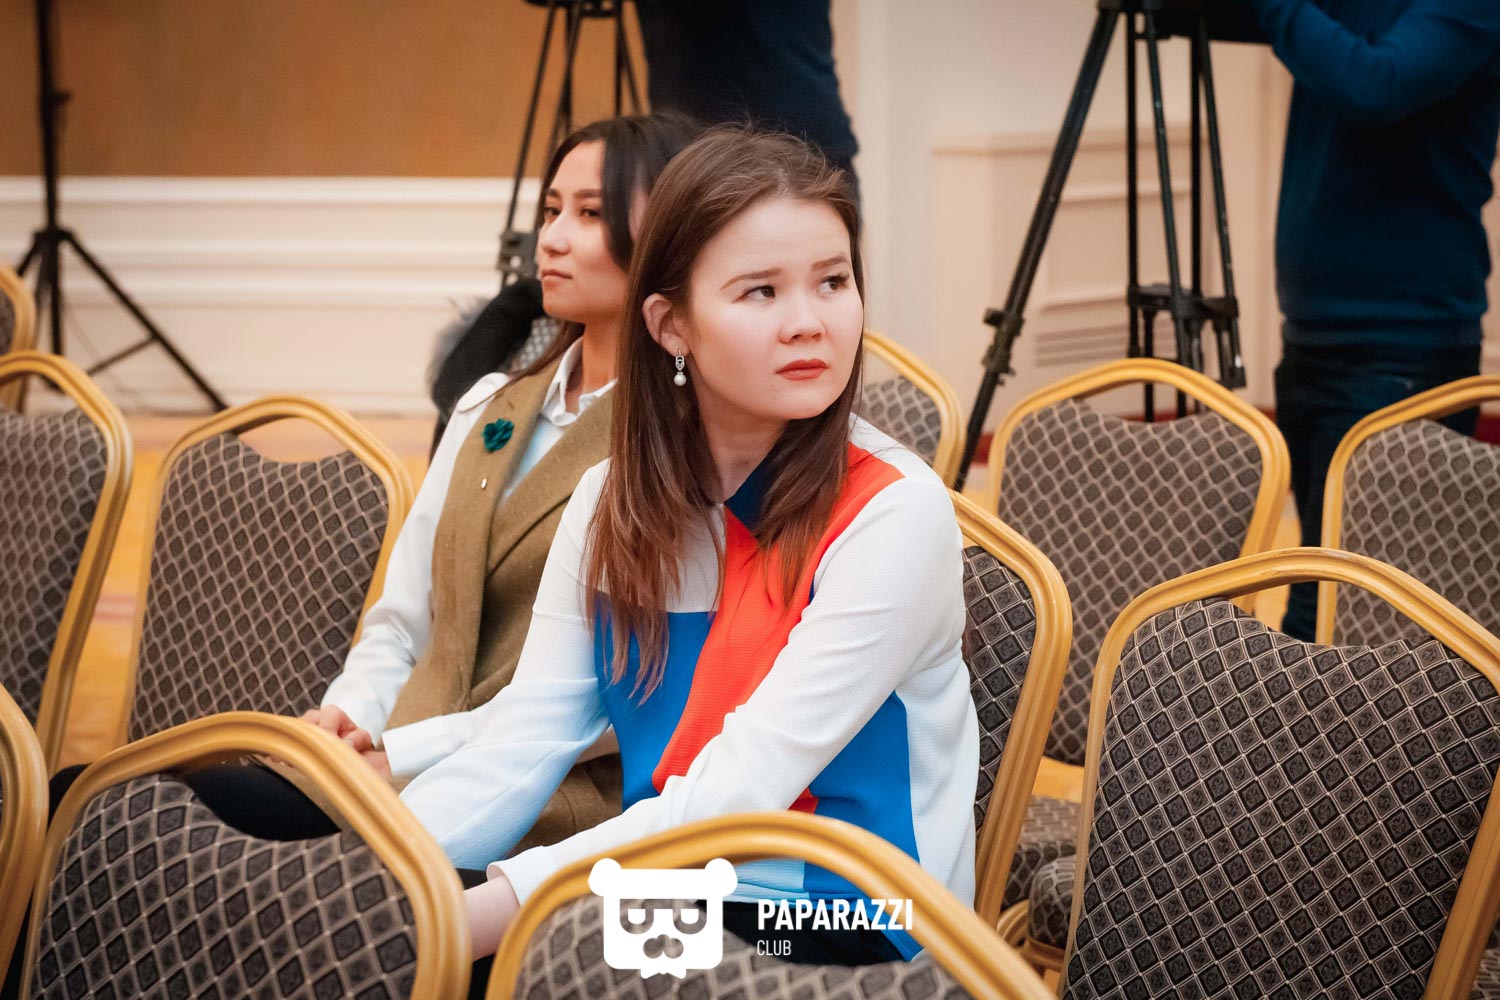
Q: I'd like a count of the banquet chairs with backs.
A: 11